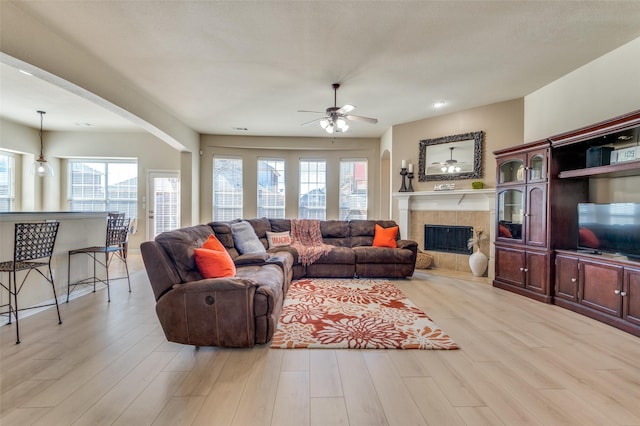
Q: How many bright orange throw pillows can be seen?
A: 2